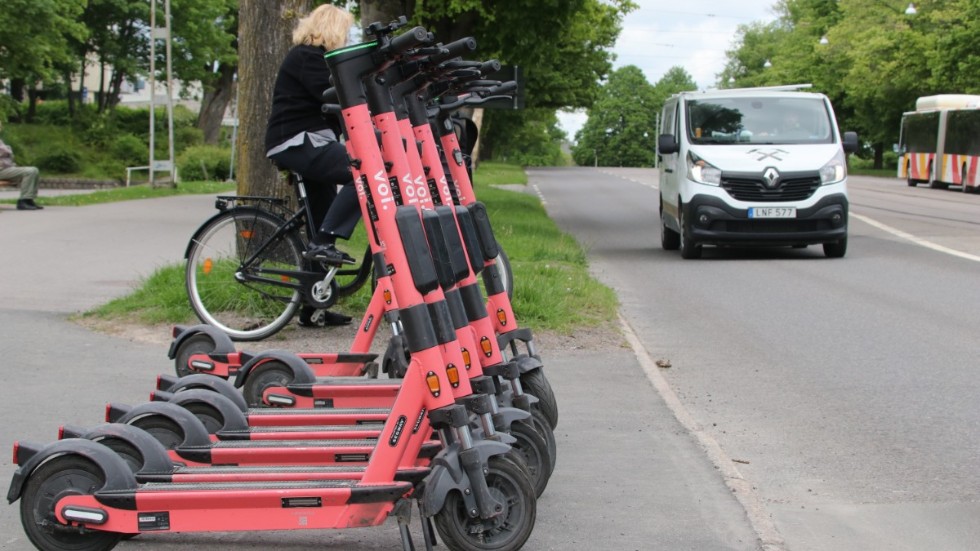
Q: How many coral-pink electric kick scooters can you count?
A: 7